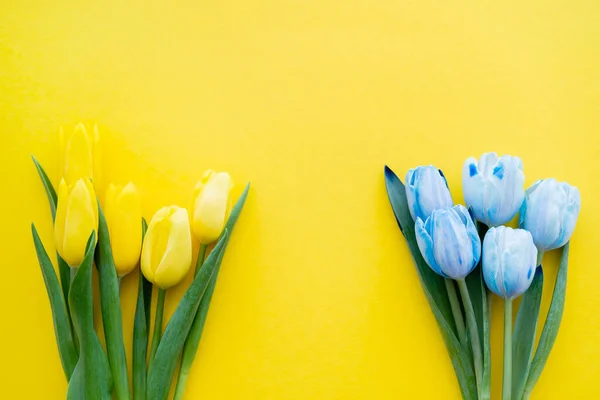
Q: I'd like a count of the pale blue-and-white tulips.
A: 5